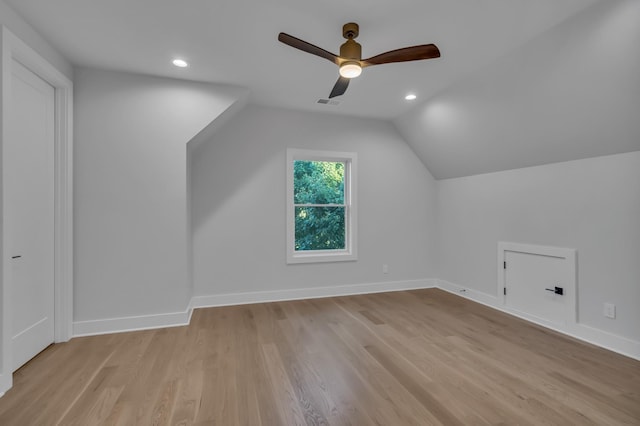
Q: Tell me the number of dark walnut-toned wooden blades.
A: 3